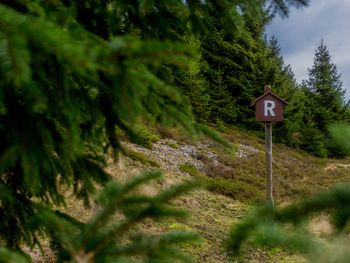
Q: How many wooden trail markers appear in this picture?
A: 1